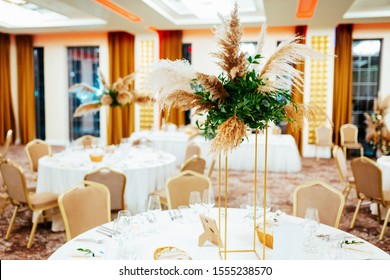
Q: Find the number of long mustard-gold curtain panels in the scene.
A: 6